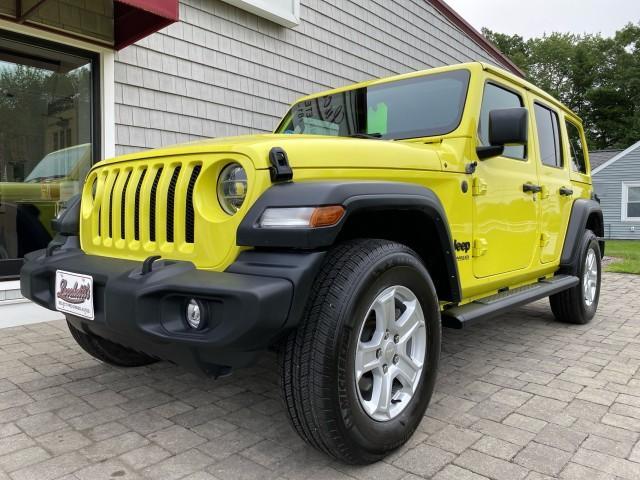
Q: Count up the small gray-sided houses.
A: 1